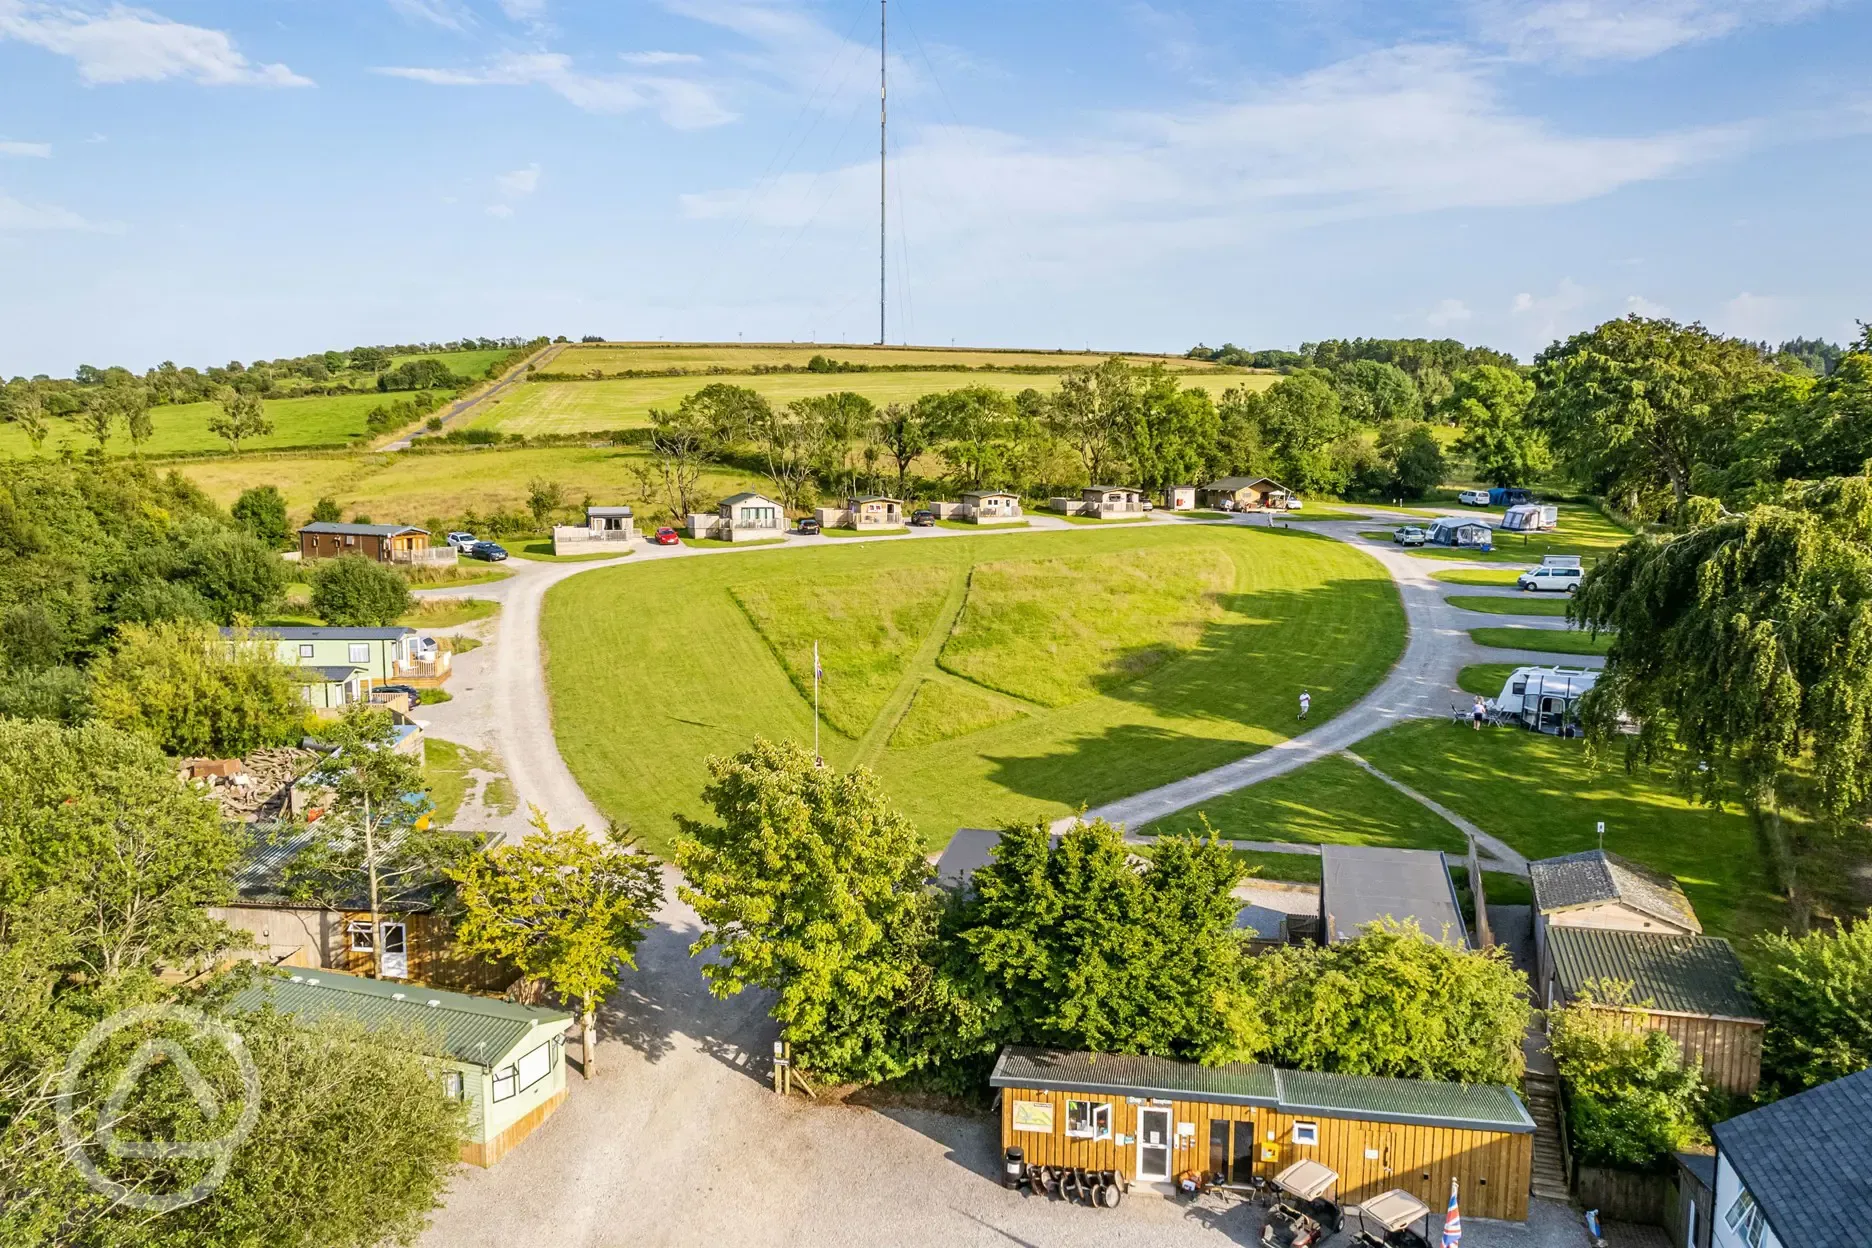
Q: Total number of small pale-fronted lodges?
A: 5